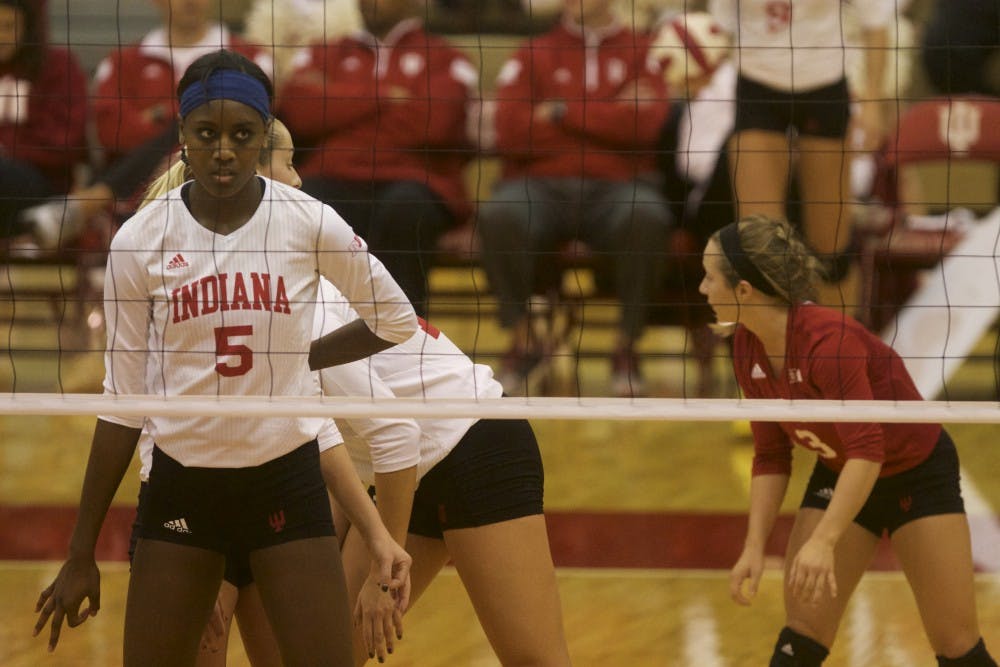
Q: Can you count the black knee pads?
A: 2